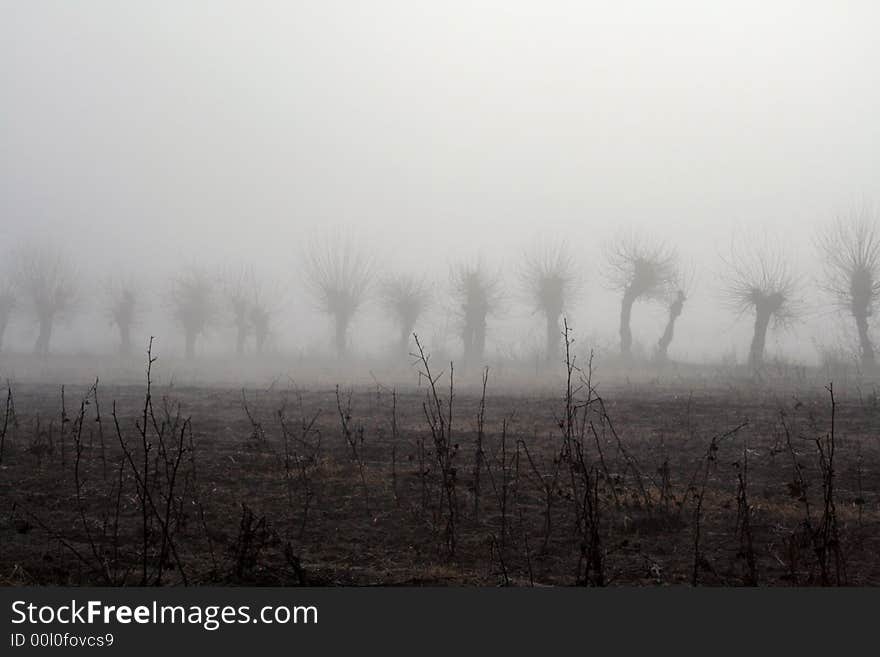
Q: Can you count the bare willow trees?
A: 14